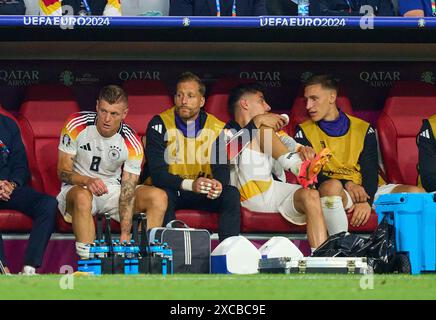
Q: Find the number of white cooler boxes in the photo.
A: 2